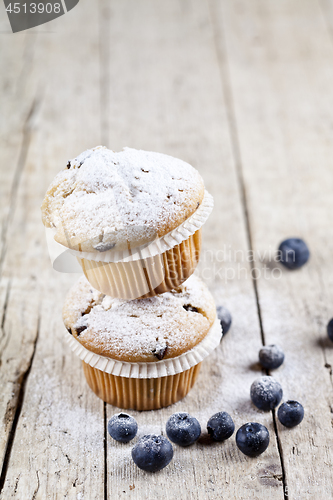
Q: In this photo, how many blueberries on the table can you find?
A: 11